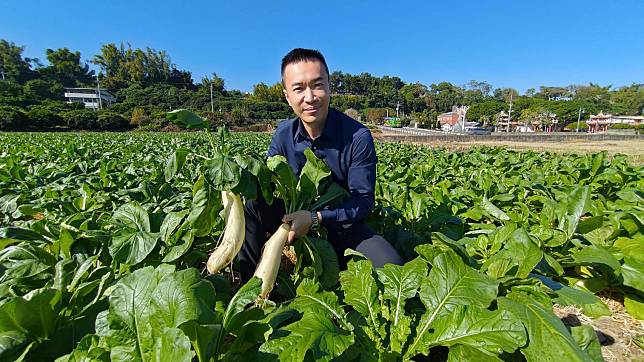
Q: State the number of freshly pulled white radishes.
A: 2